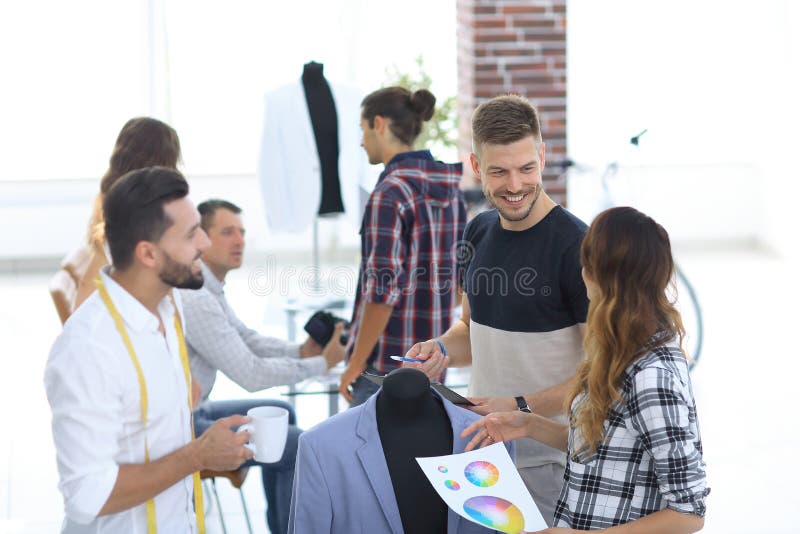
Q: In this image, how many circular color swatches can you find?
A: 4